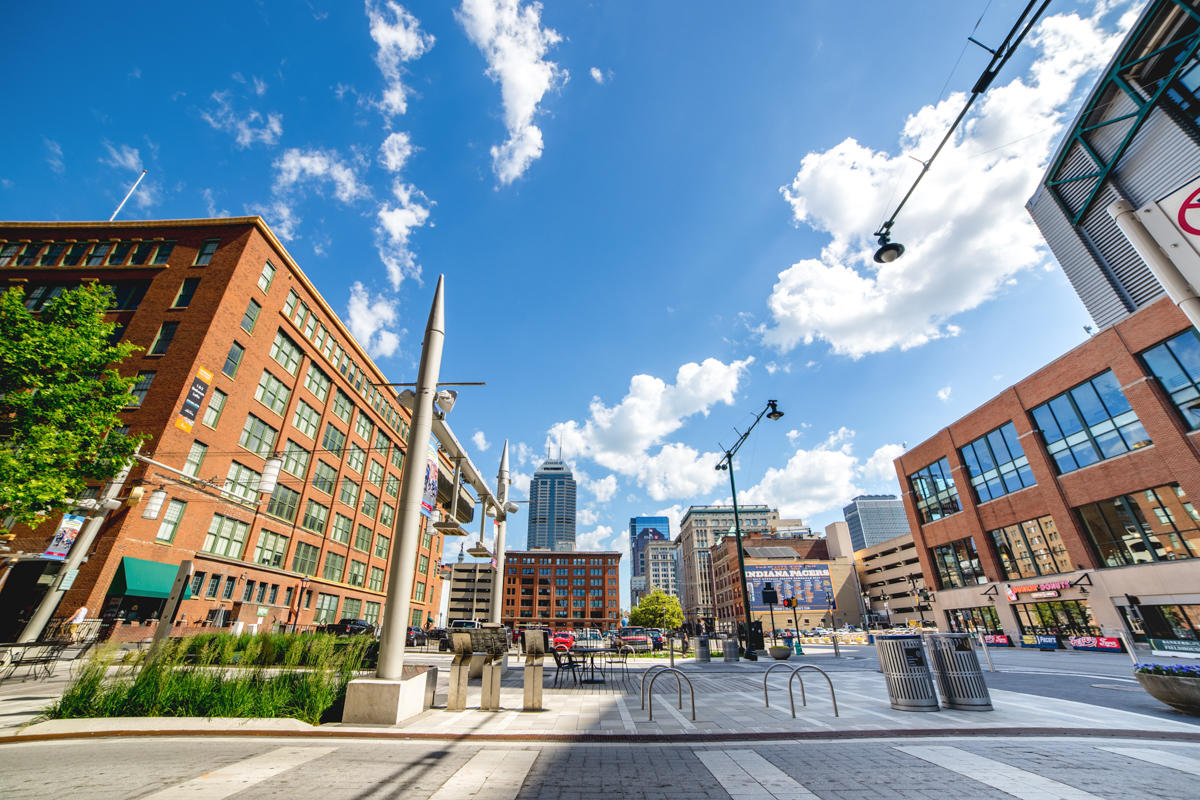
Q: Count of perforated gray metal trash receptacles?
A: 4